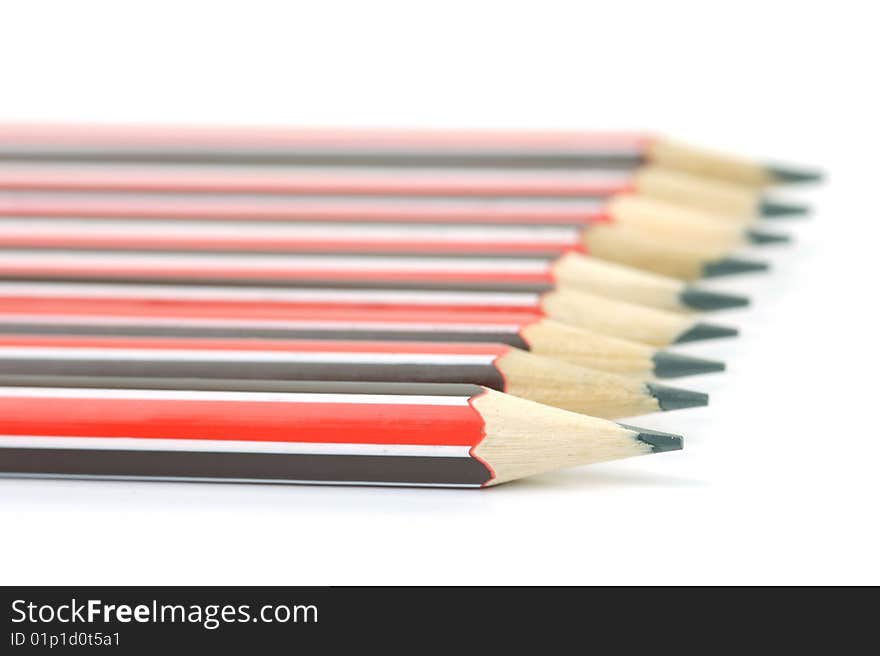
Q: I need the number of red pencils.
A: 9